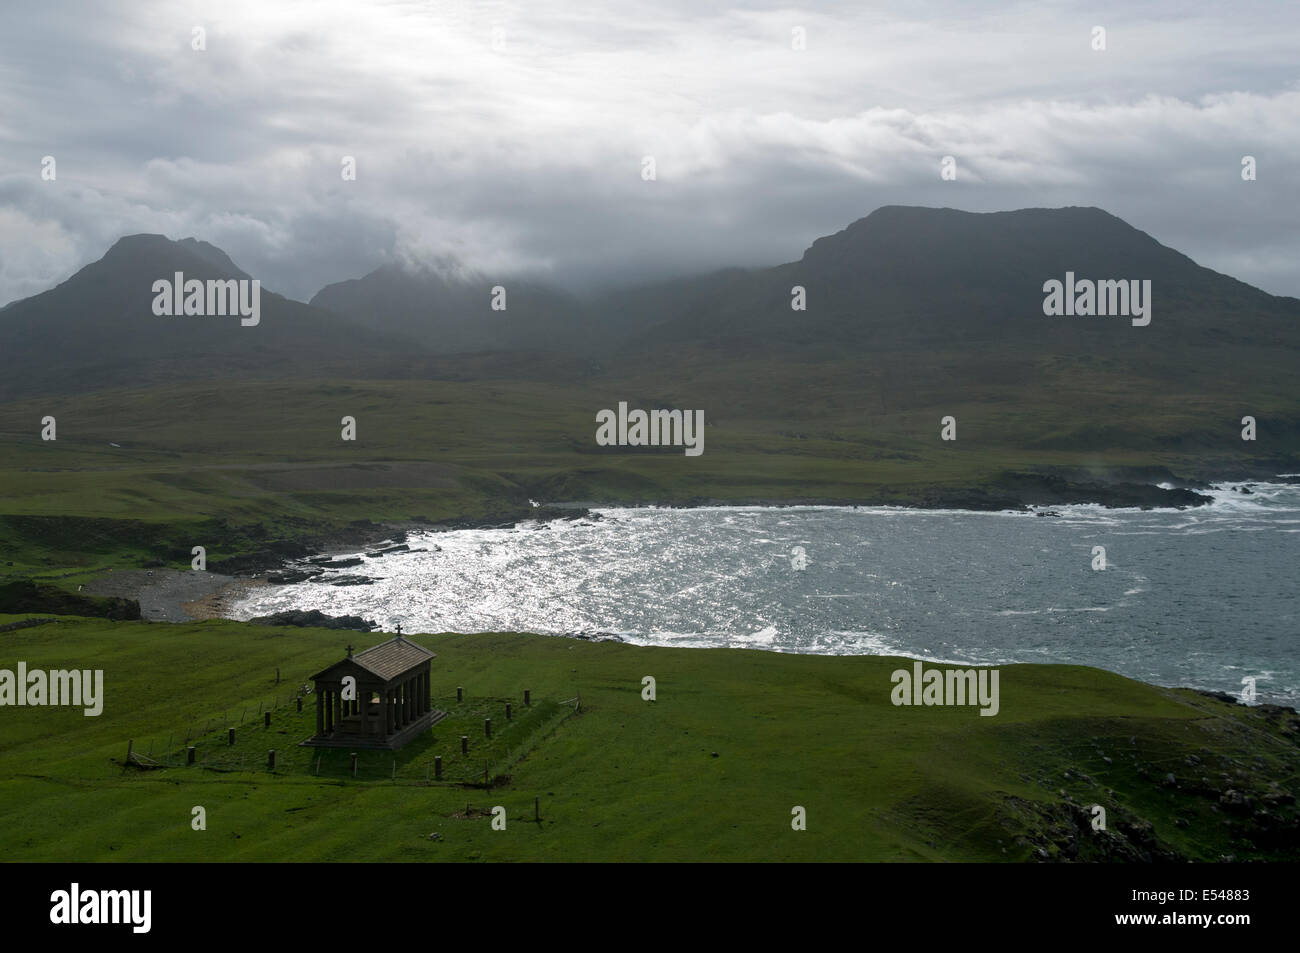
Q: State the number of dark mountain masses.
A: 3